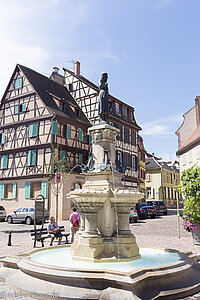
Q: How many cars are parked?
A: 5